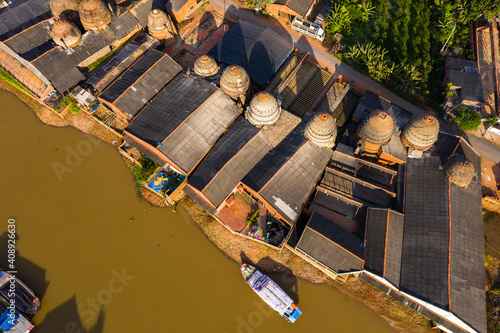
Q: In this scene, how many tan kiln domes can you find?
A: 11